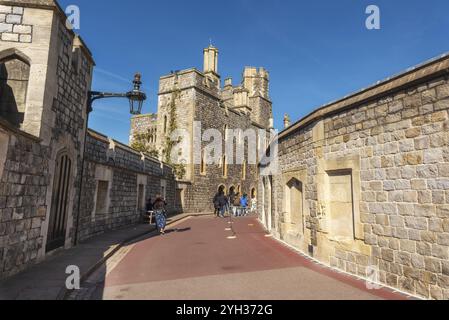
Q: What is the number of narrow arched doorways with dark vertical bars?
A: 1